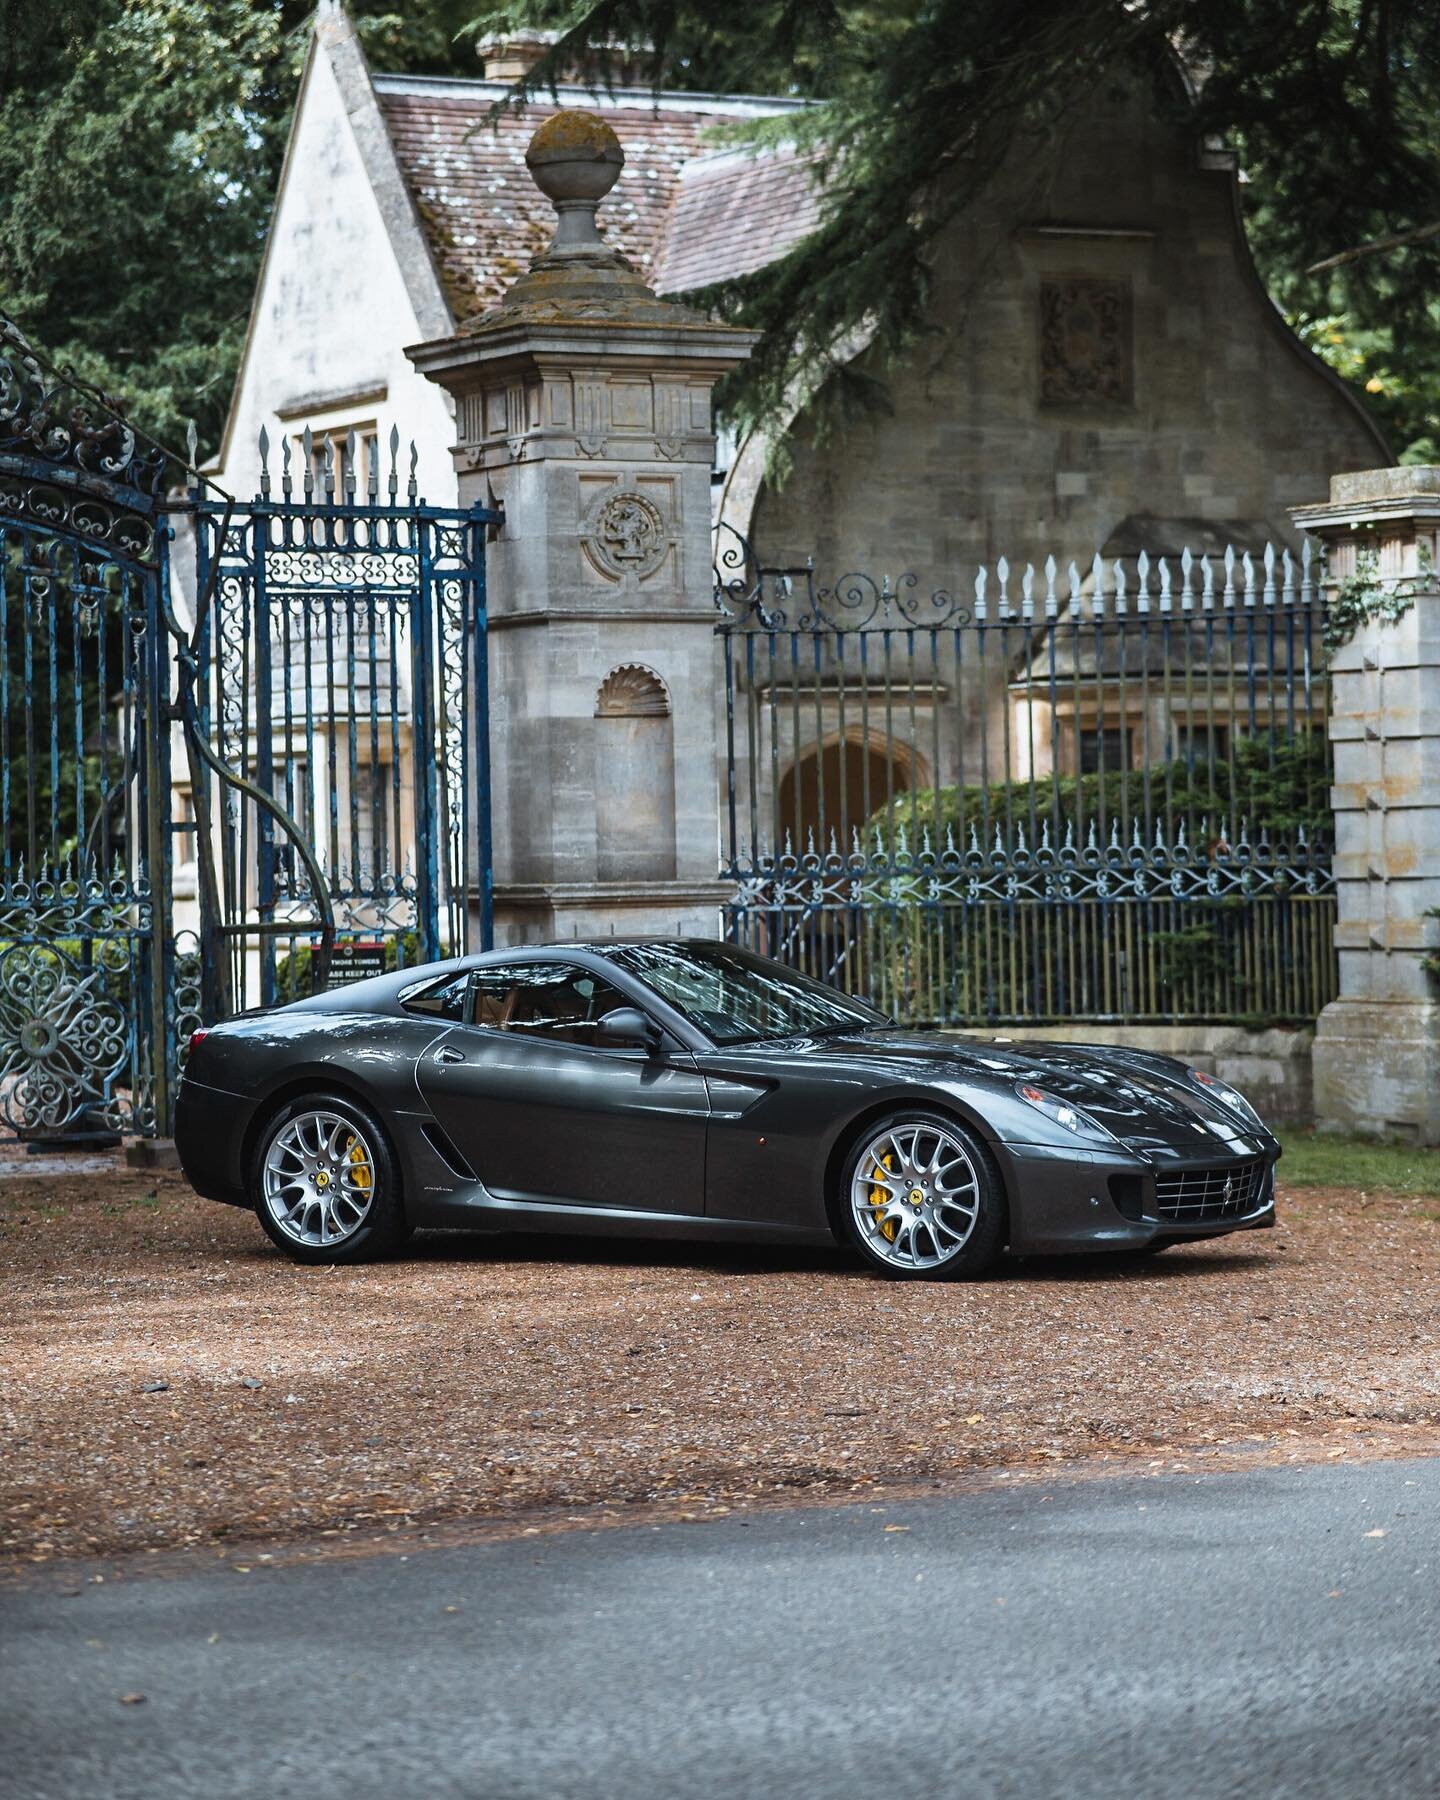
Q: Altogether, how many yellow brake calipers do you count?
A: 2